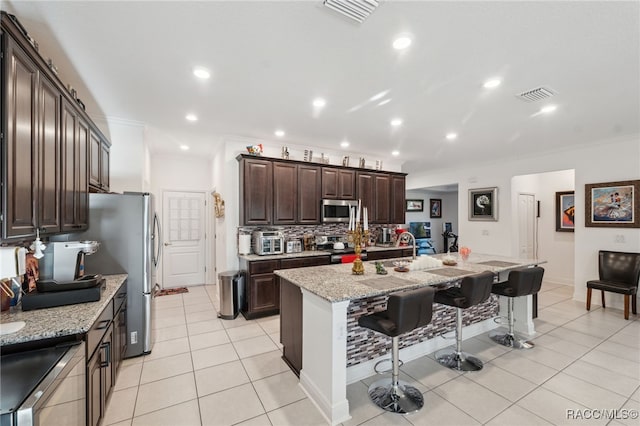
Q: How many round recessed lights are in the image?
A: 12